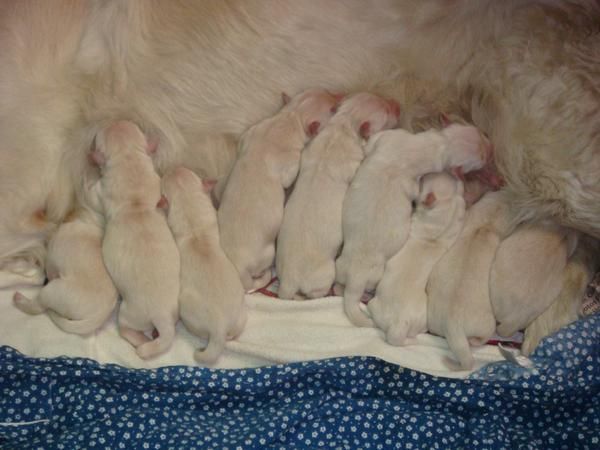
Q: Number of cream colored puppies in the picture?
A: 9